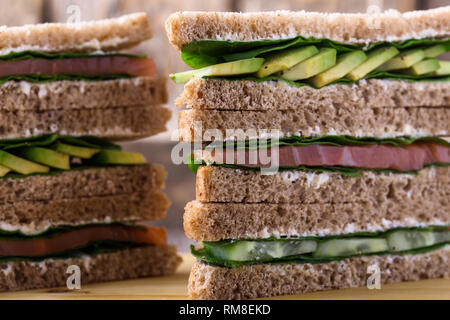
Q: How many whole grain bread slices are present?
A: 12